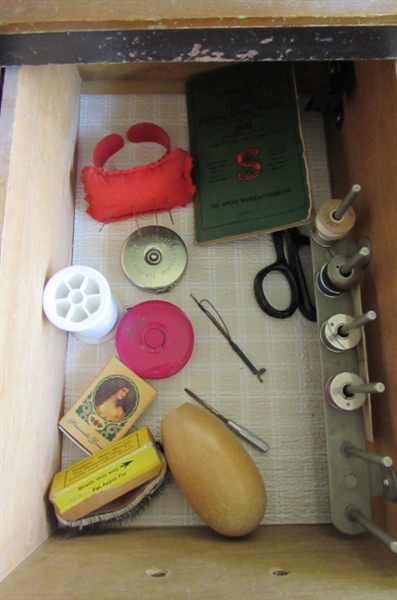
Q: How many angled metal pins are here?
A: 6